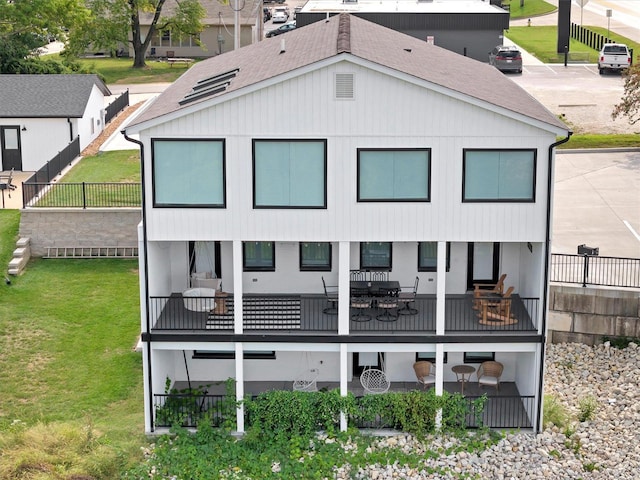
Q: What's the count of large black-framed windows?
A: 4